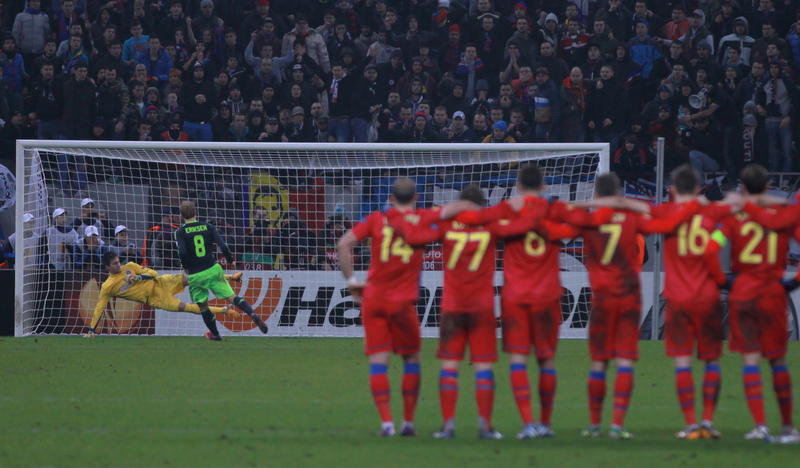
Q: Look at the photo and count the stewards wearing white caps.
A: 5